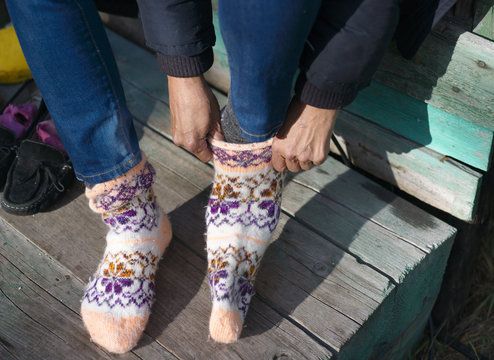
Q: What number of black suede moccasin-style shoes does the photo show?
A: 2